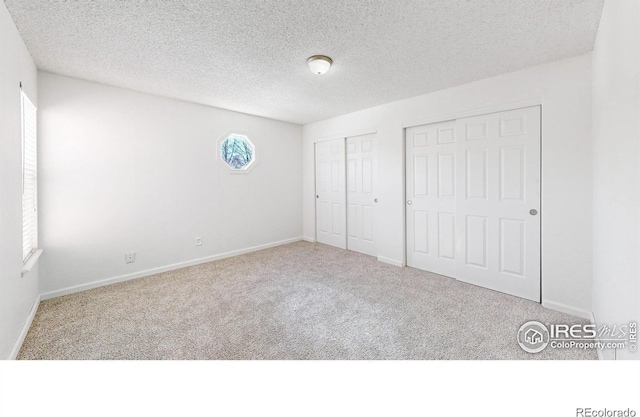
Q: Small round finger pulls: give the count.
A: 4